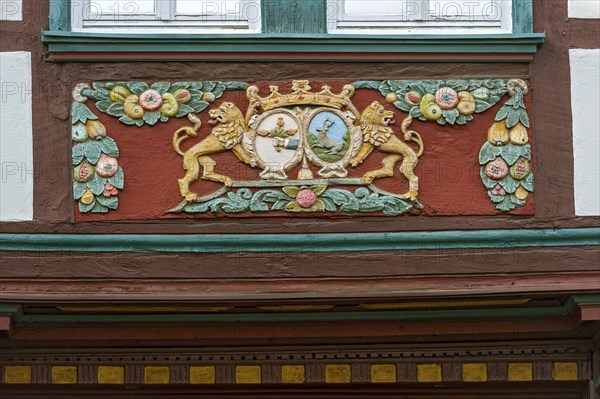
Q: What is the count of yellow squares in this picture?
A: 13